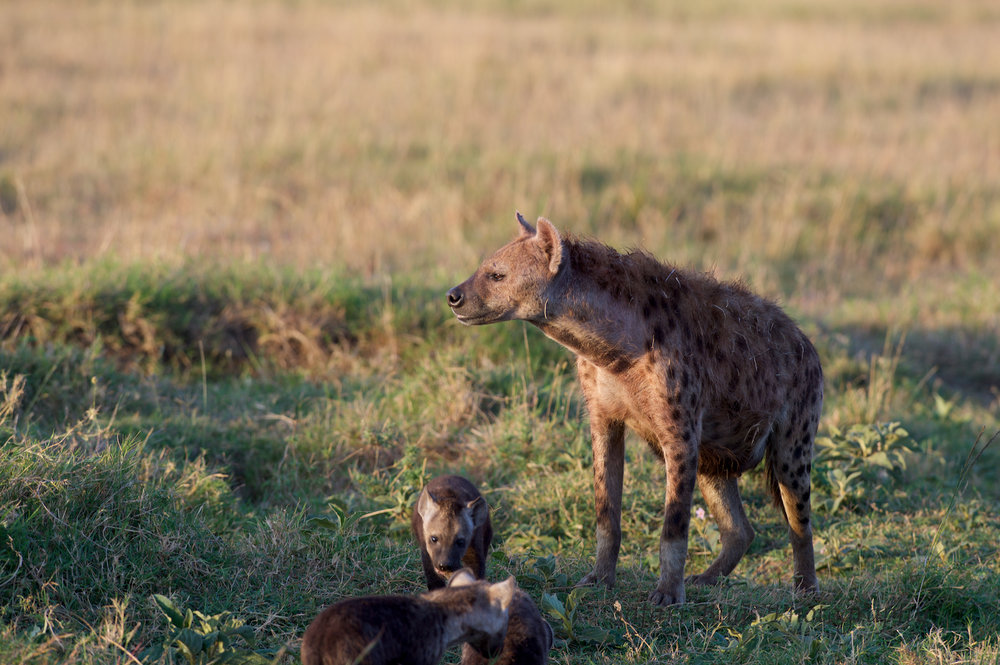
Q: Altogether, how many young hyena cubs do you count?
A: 3